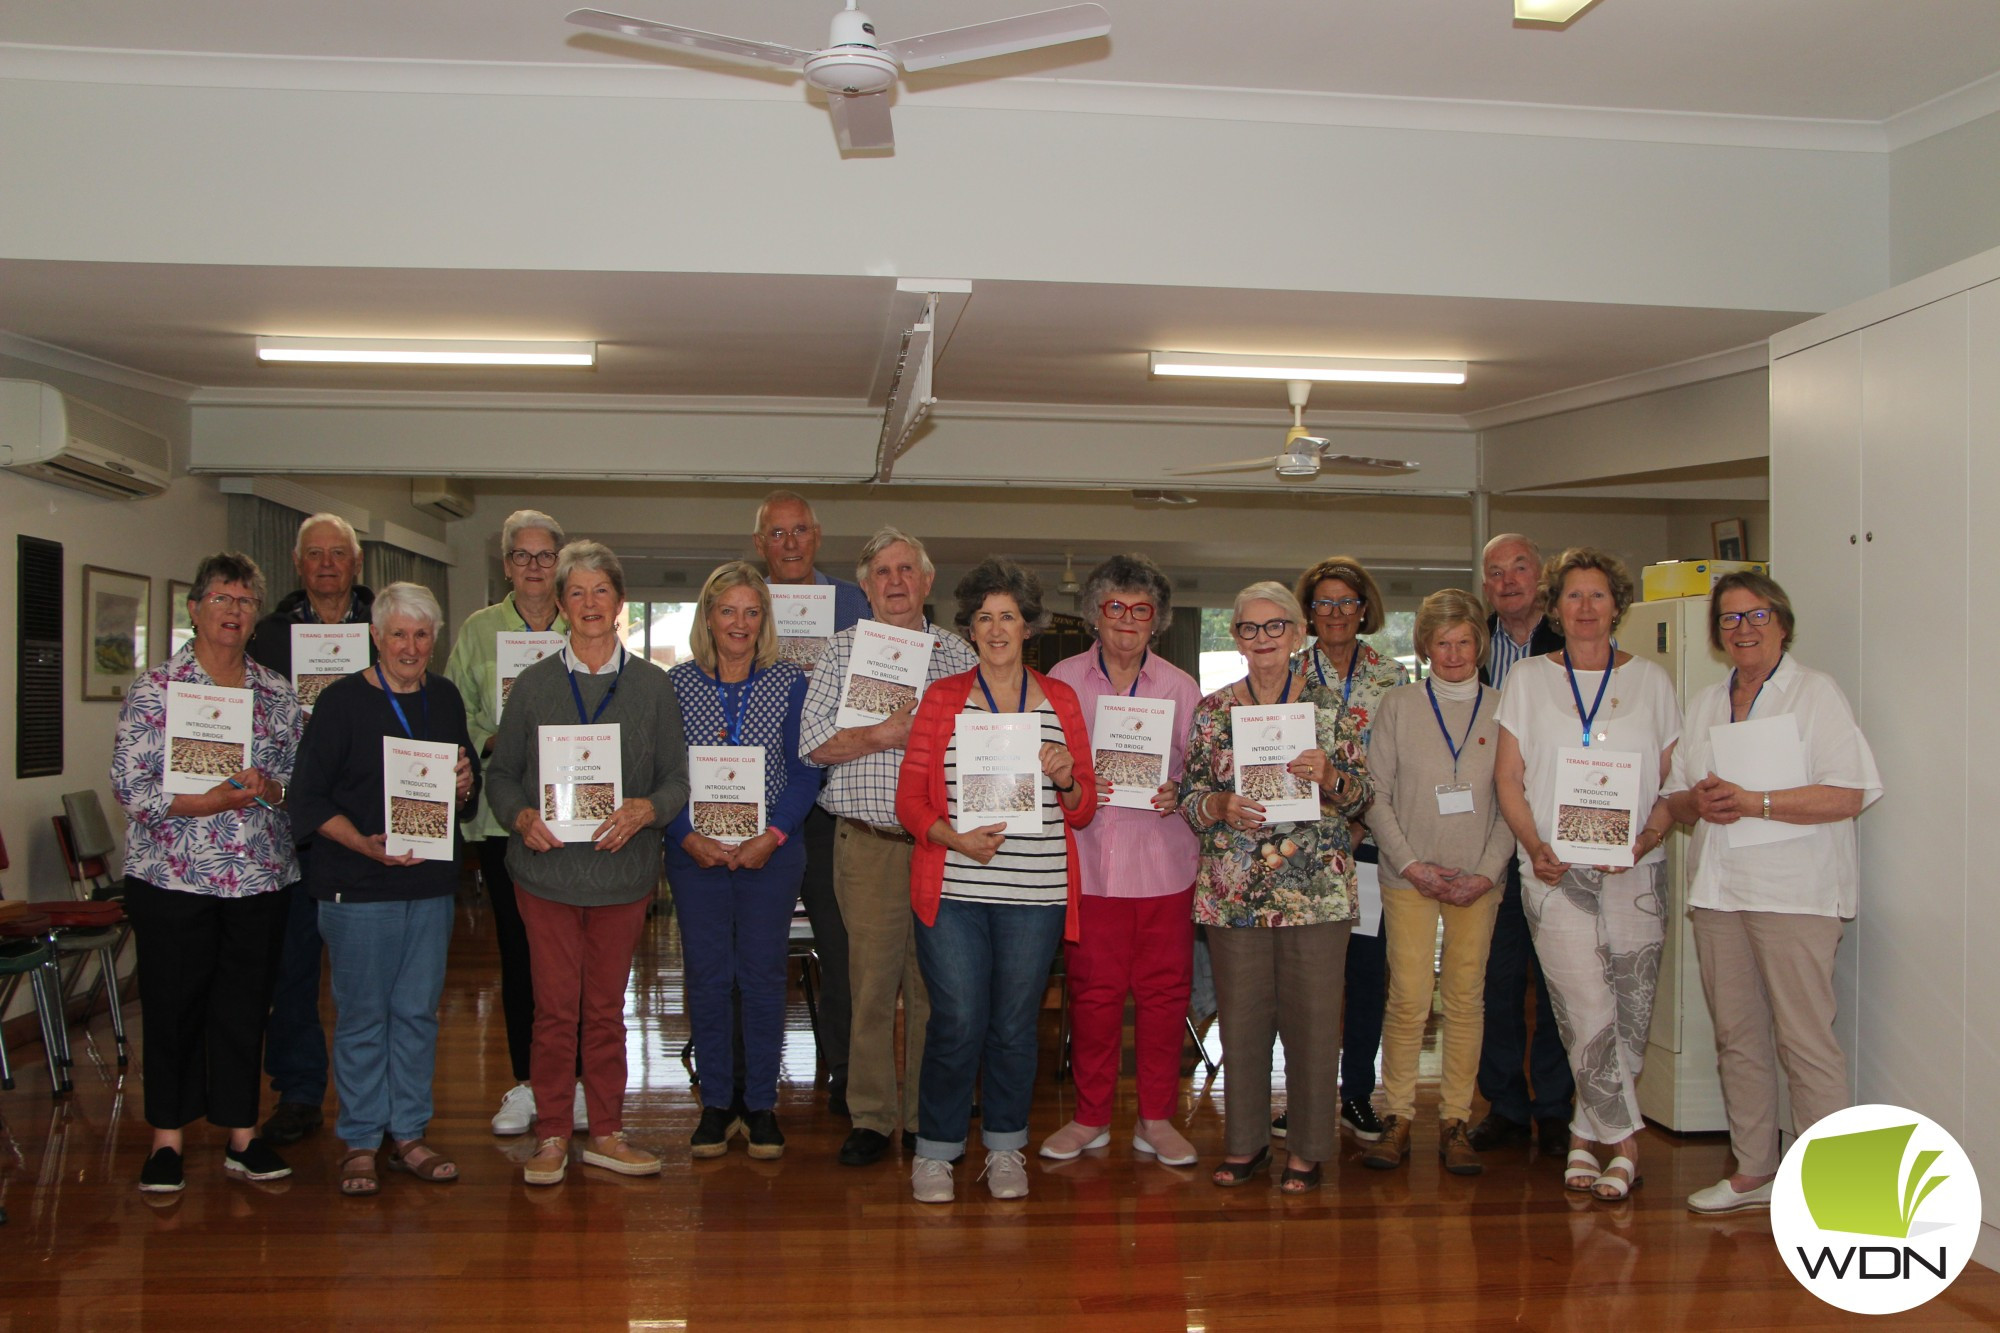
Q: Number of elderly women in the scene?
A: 12